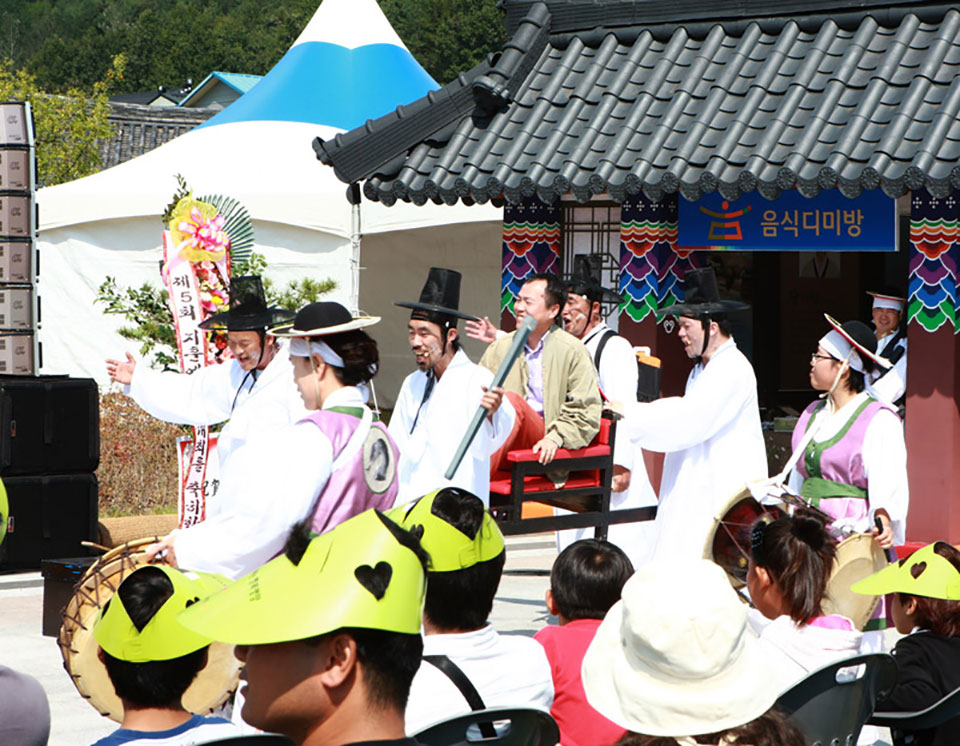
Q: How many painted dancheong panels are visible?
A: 3